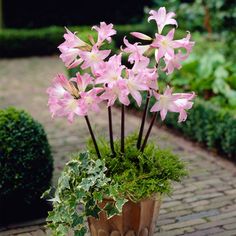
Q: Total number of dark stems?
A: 5